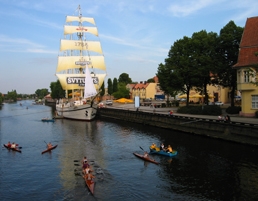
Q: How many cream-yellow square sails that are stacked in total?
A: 5